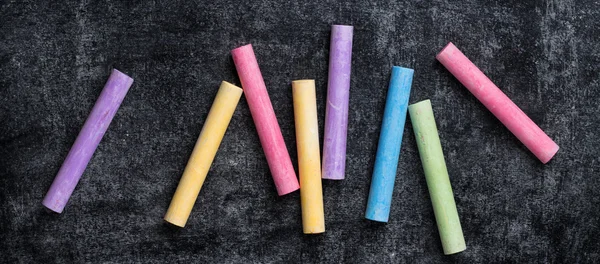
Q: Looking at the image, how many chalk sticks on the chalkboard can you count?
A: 8